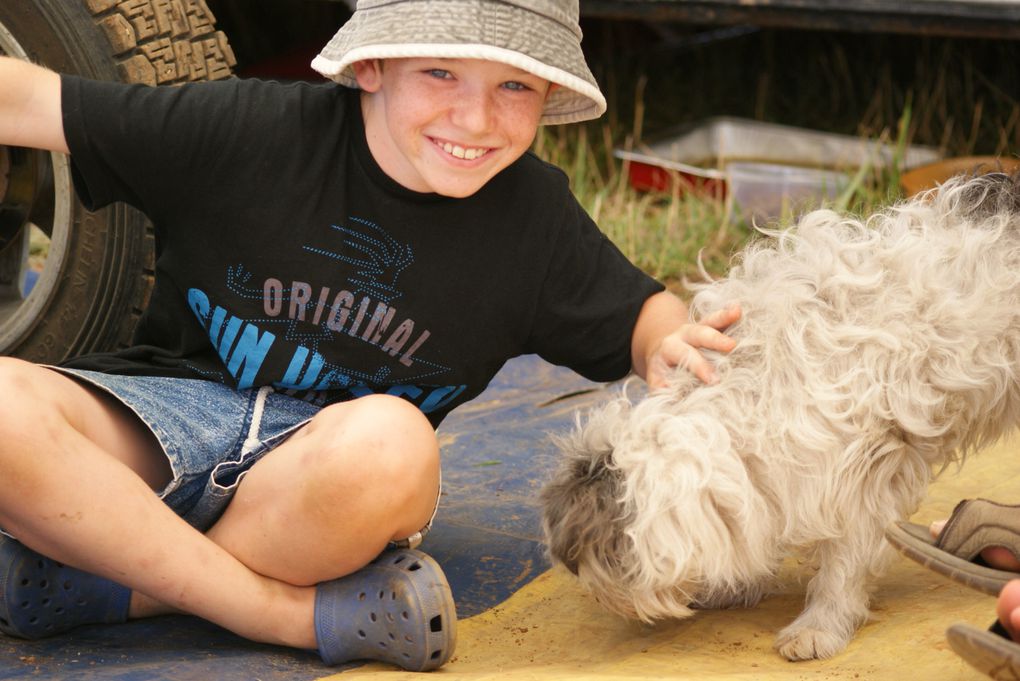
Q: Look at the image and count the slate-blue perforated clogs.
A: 2